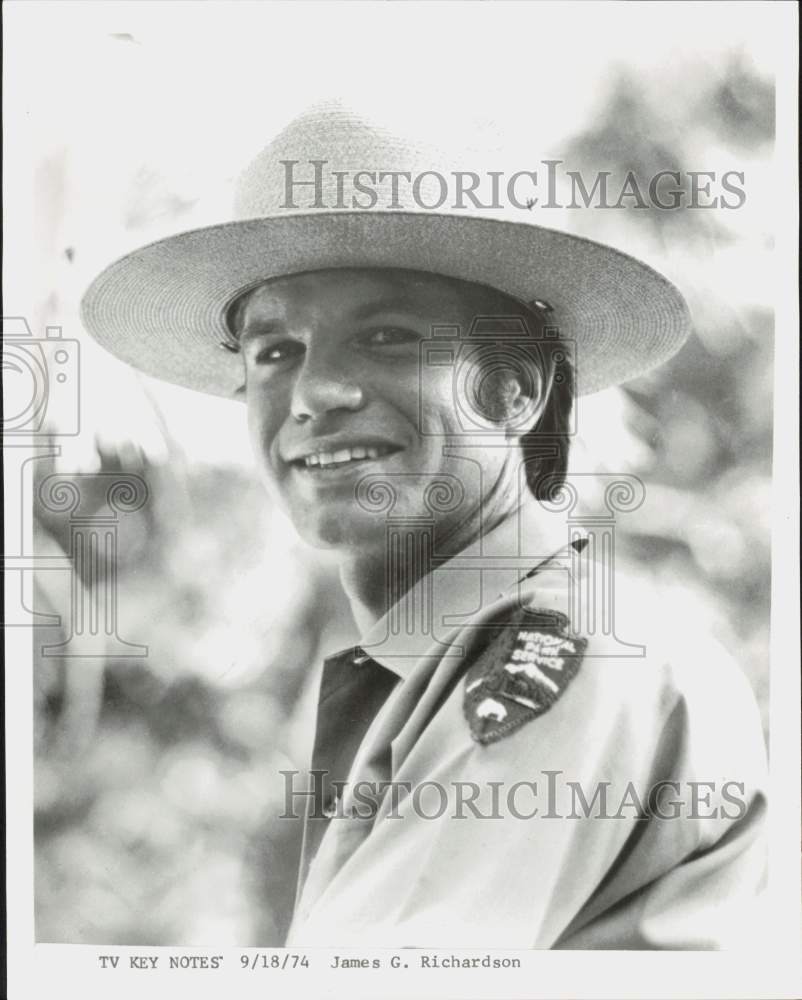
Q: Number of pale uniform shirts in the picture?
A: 1